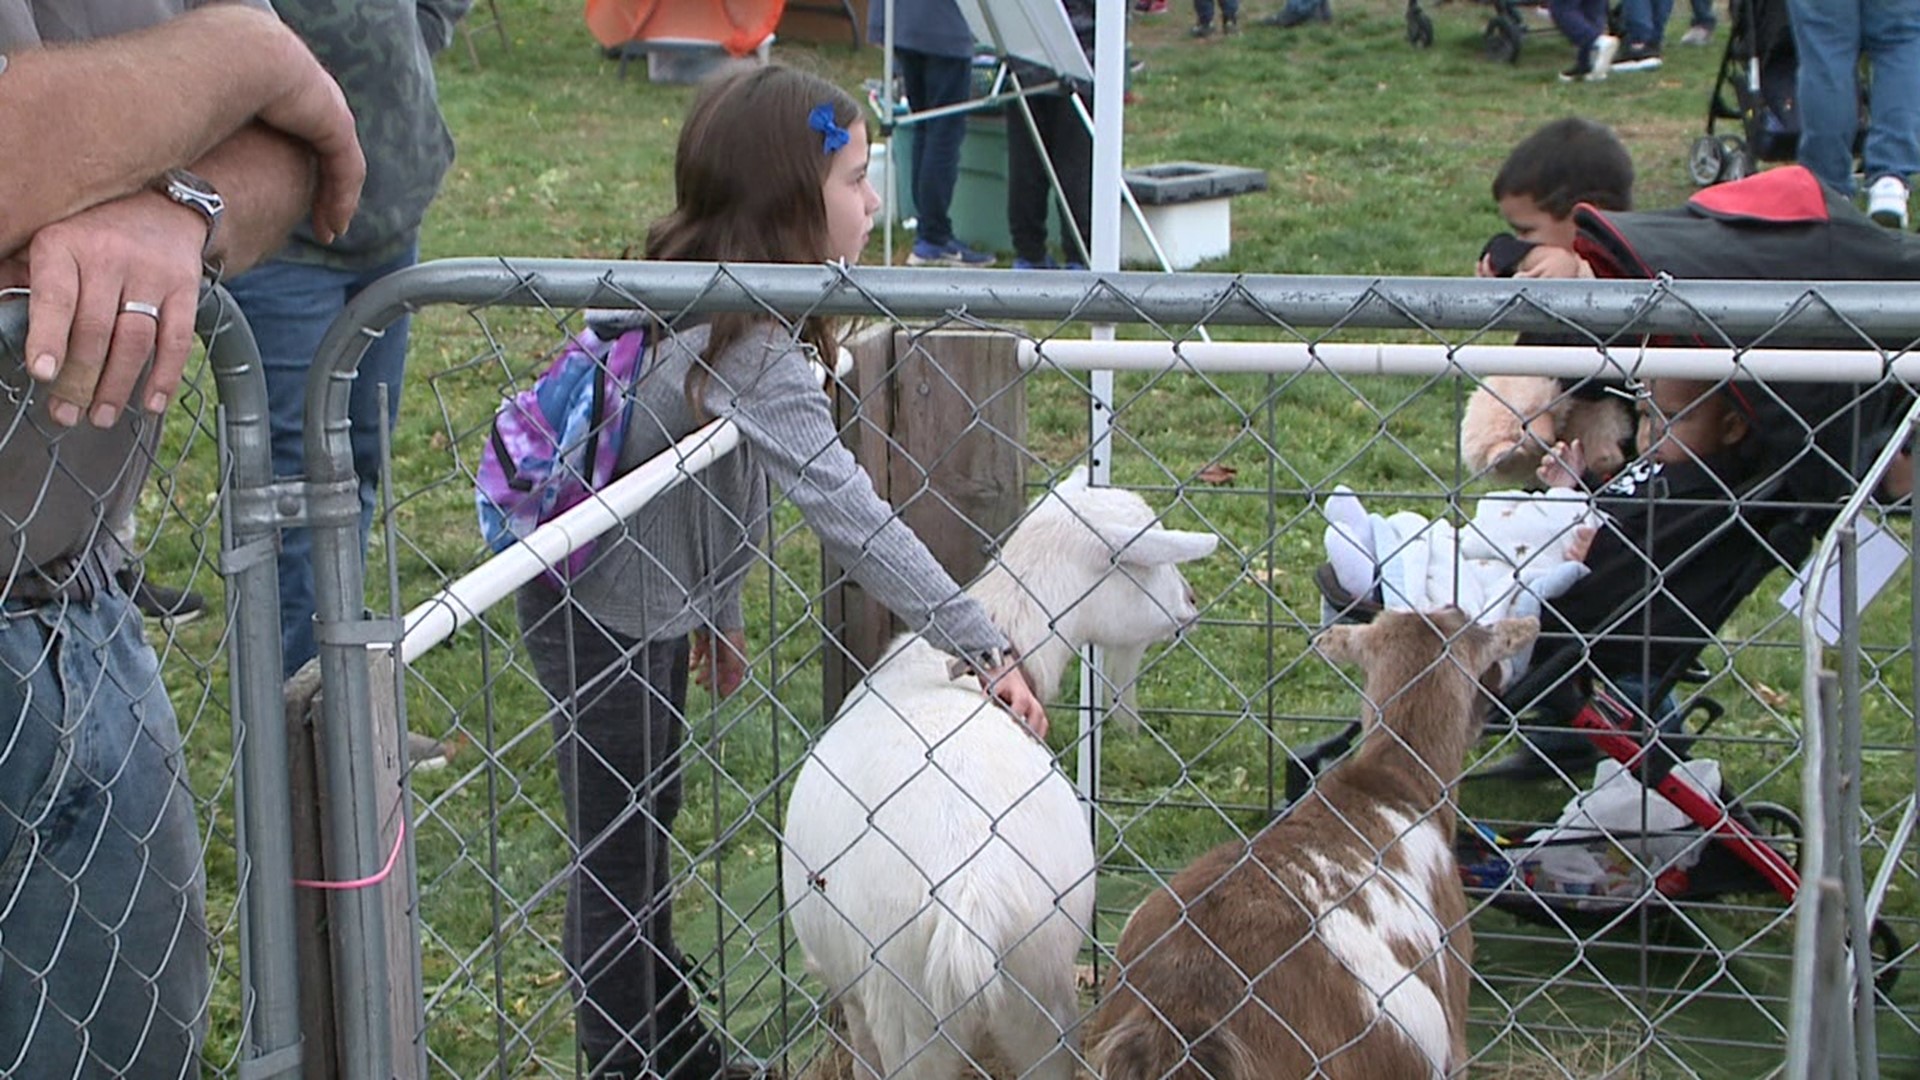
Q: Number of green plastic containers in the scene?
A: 1